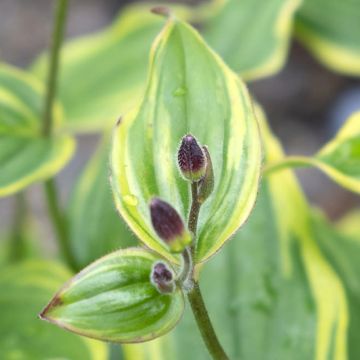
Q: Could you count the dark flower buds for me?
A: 3